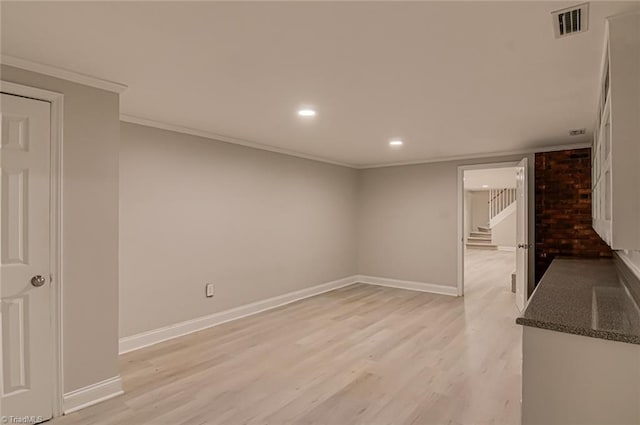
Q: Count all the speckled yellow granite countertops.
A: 0